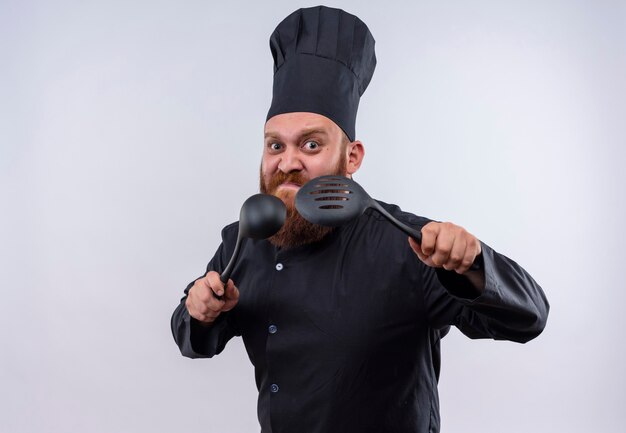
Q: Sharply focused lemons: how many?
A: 0